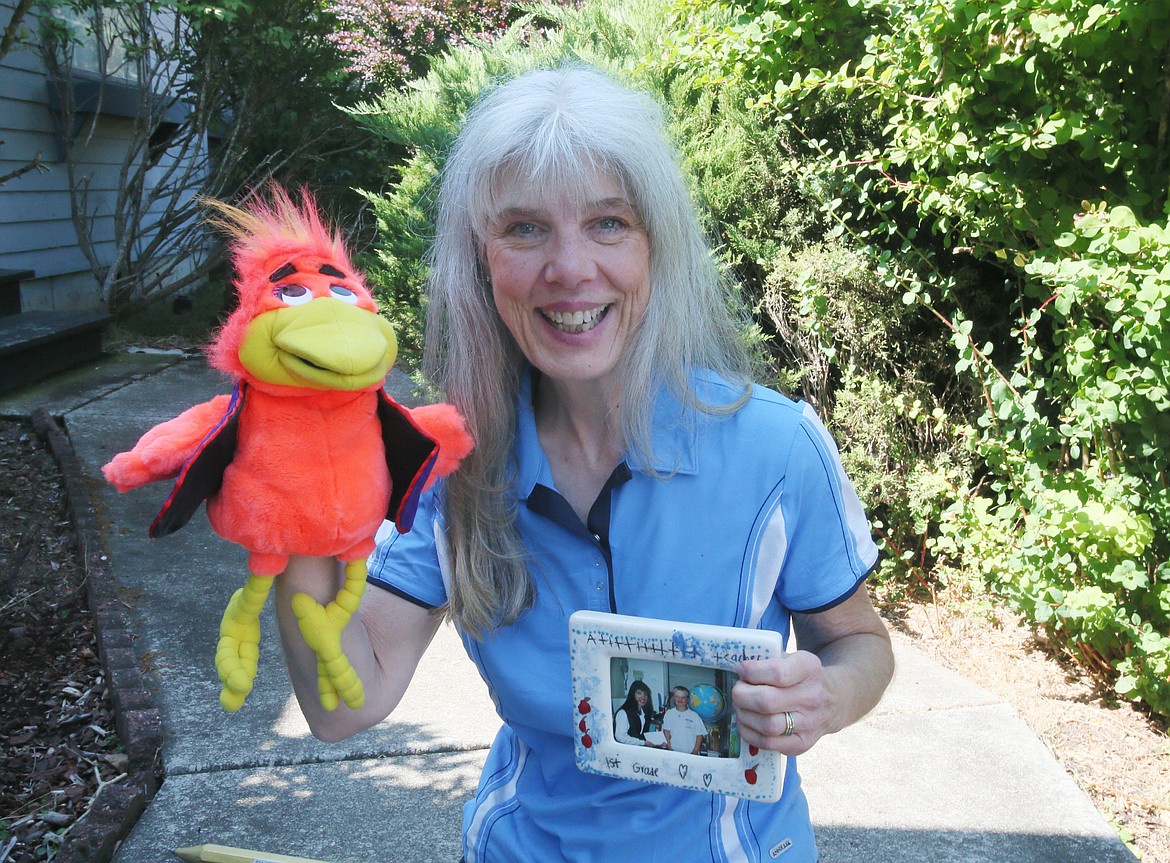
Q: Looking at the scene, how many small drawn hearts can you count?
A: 2